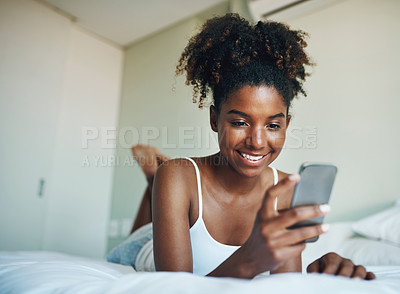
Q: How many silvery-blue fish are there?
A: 0